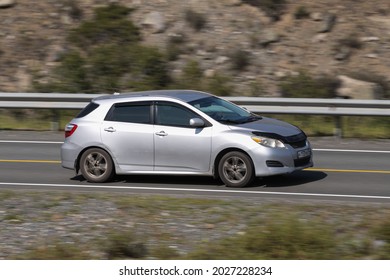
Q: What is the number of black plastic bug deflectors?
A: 1